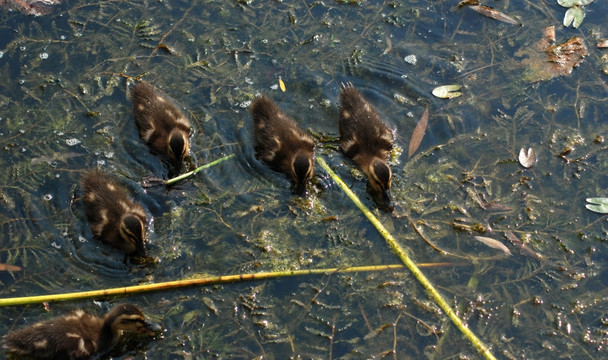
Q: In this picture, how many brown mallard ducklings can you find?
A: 5